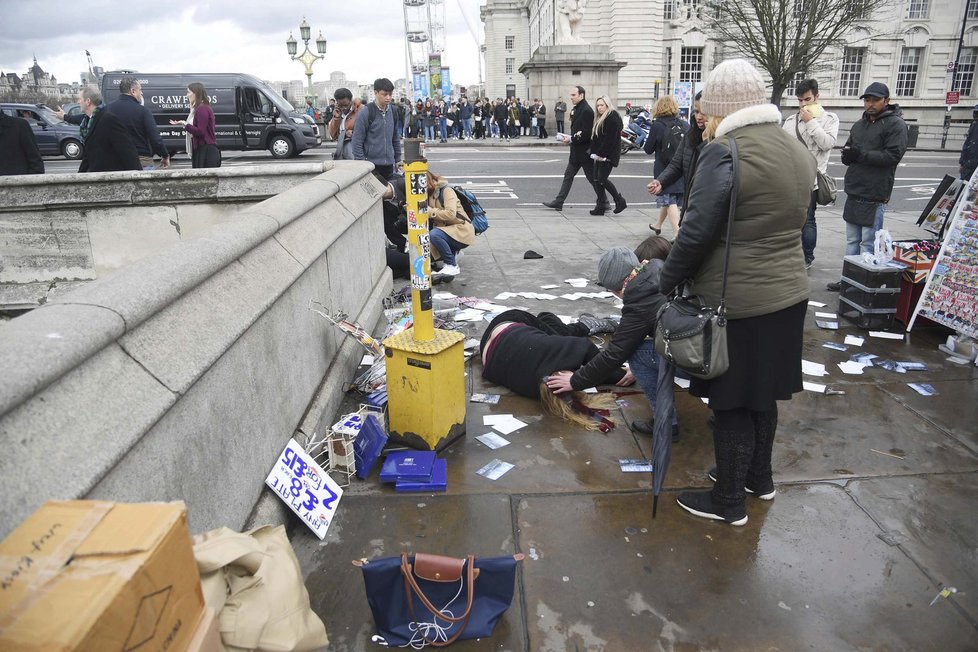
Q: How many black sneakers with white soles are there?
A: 2